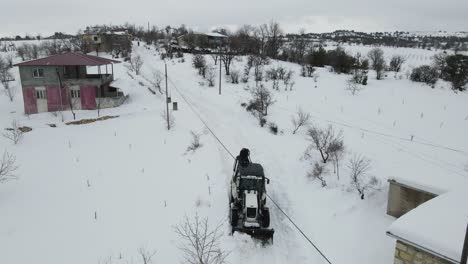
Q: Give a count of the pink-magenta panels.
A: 3